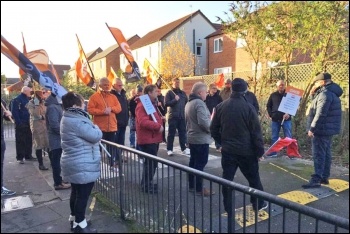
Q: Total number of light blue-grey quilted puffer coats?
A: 1